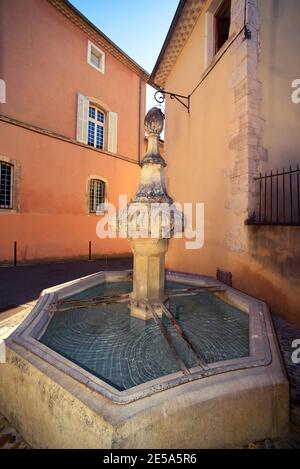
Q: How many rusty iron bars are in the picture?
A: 6